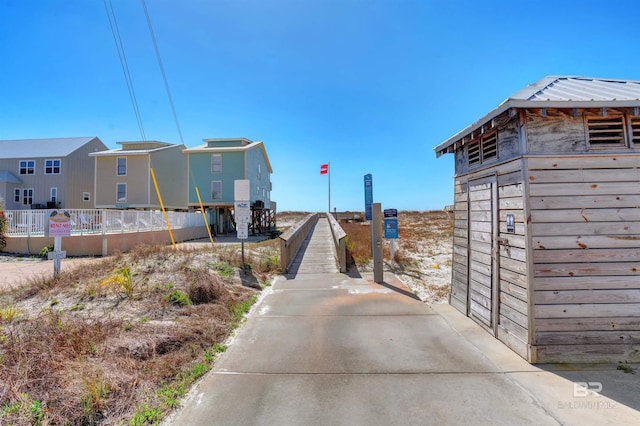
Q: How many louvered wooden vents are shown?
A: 4